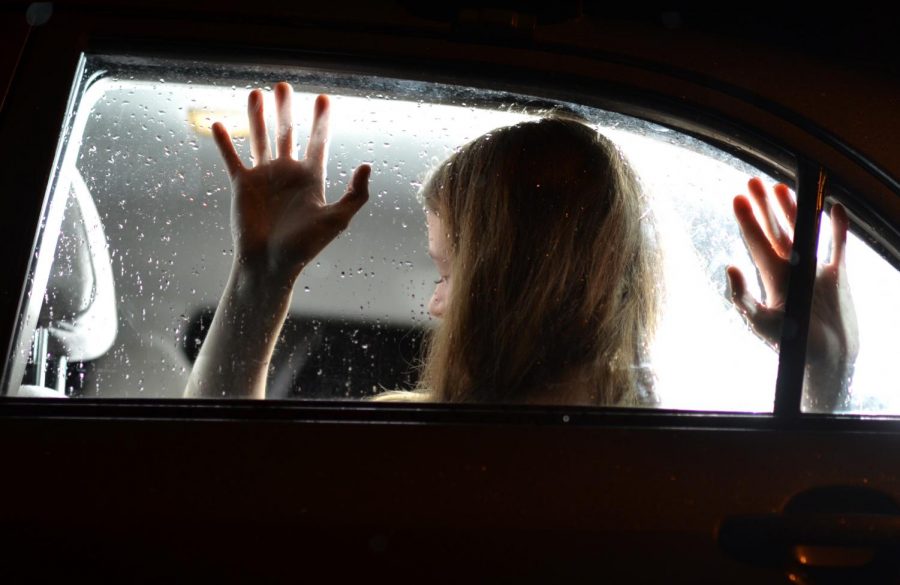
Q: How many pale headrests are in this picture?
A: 1